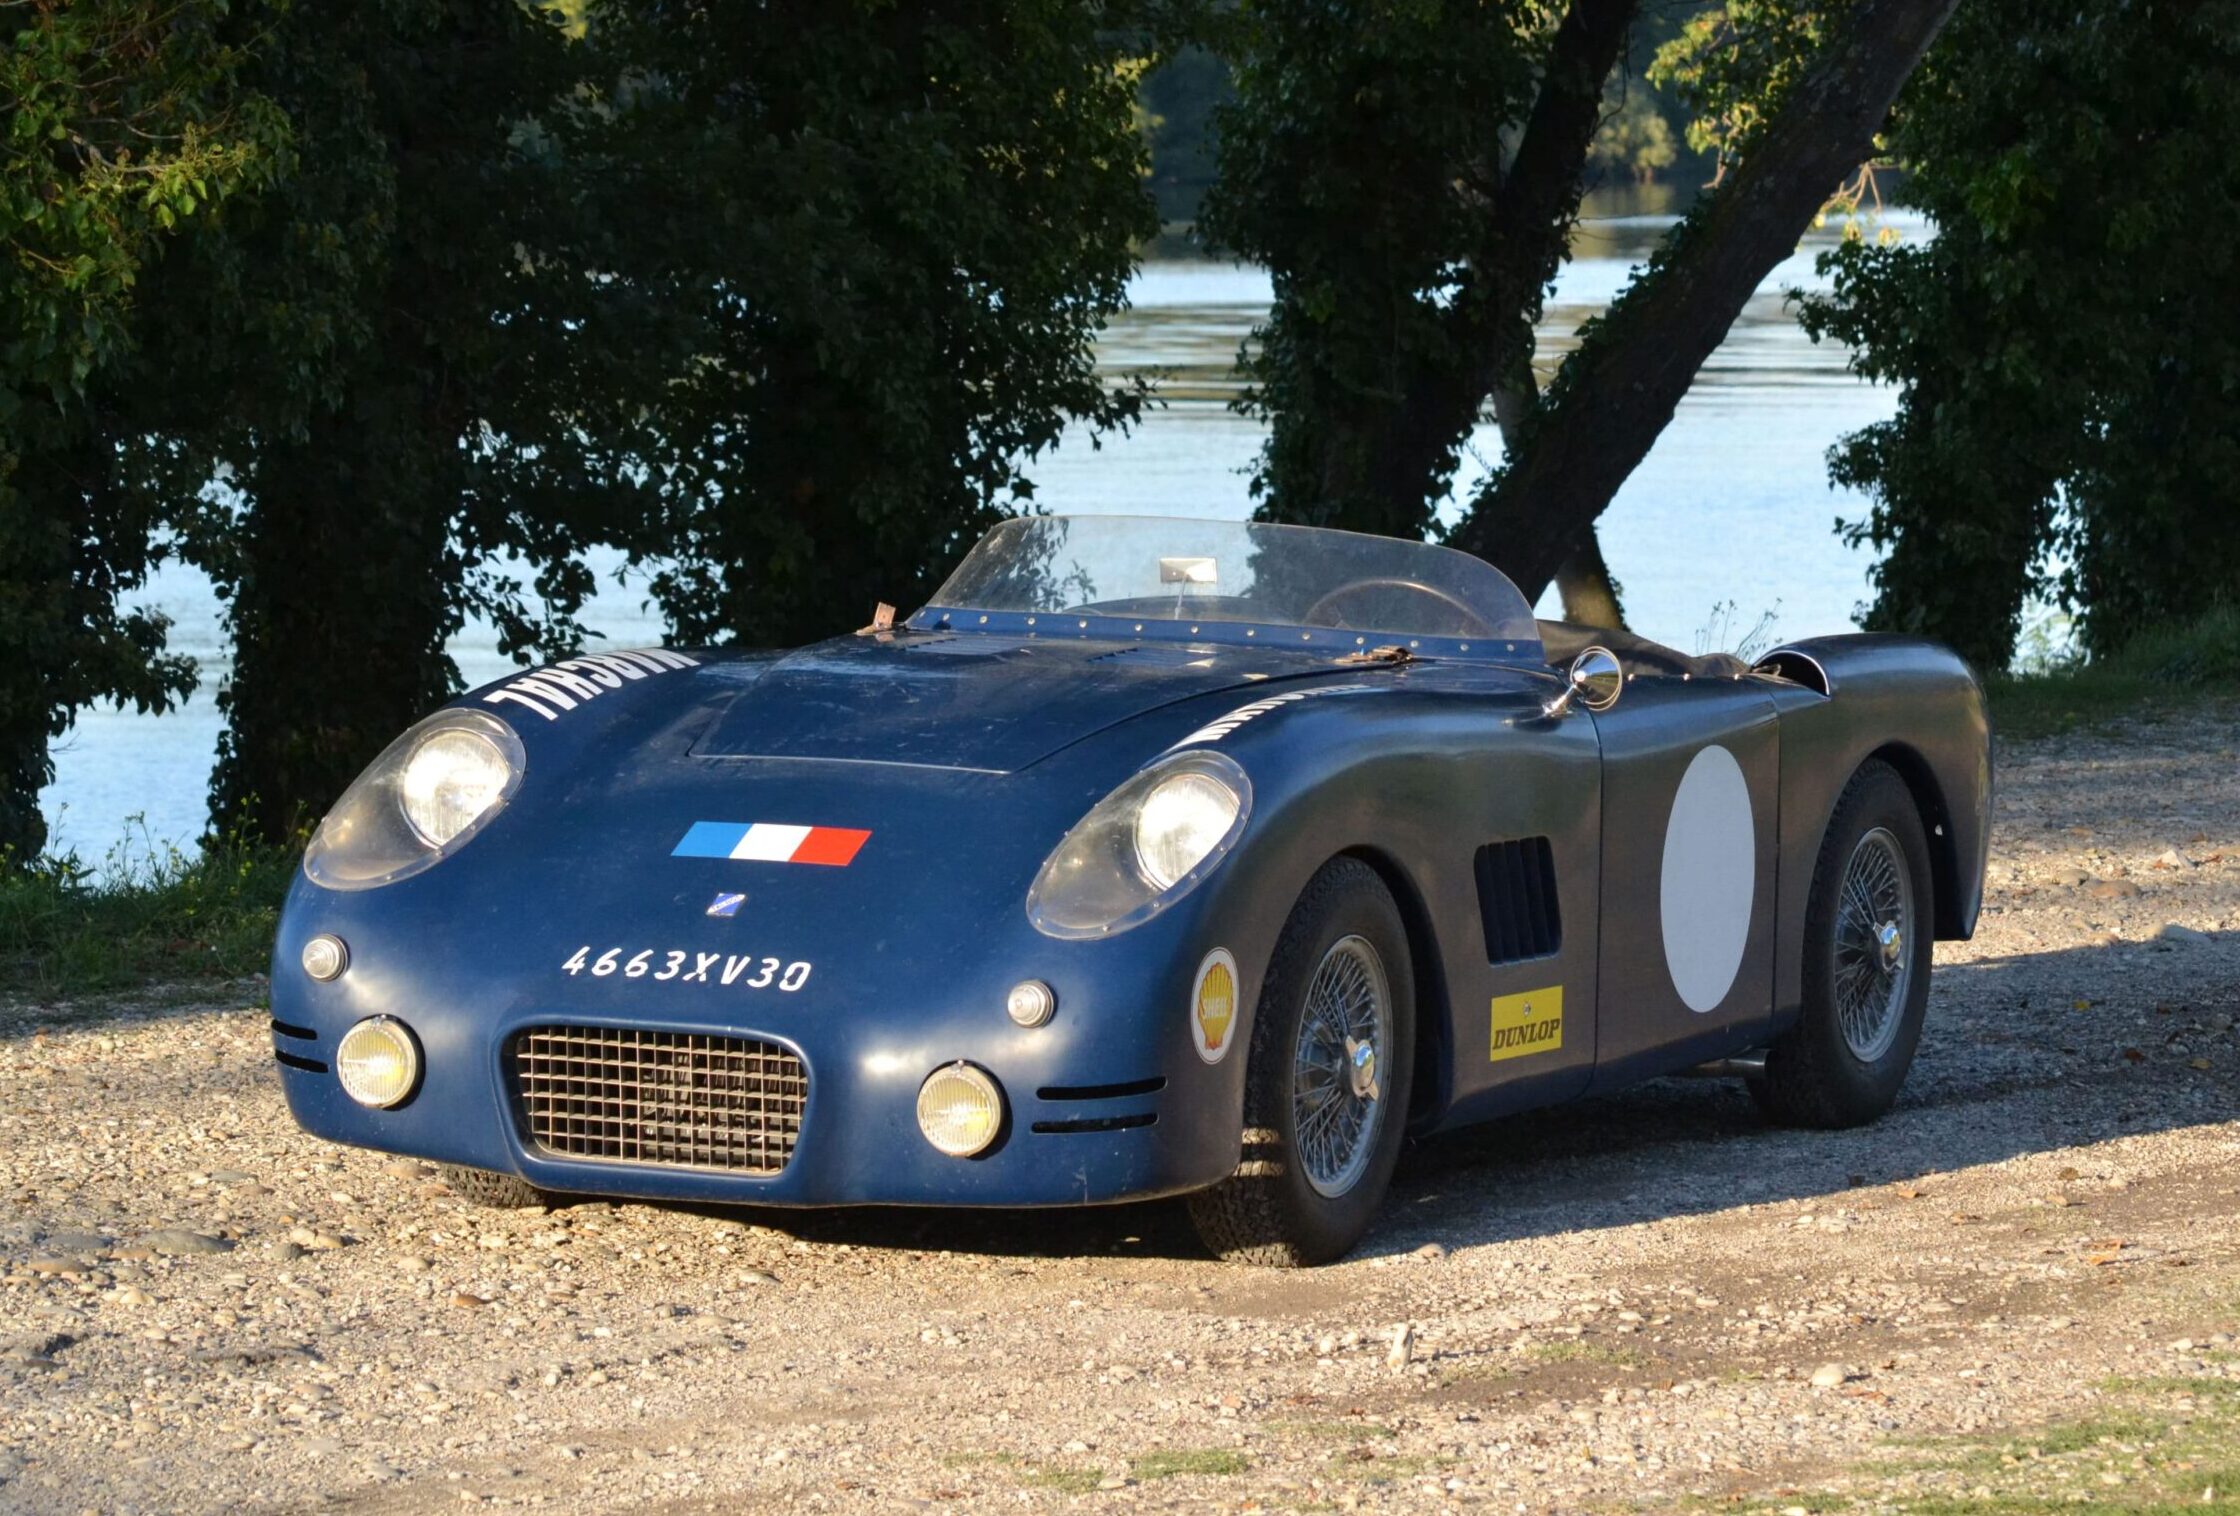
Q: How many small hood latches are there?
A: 2